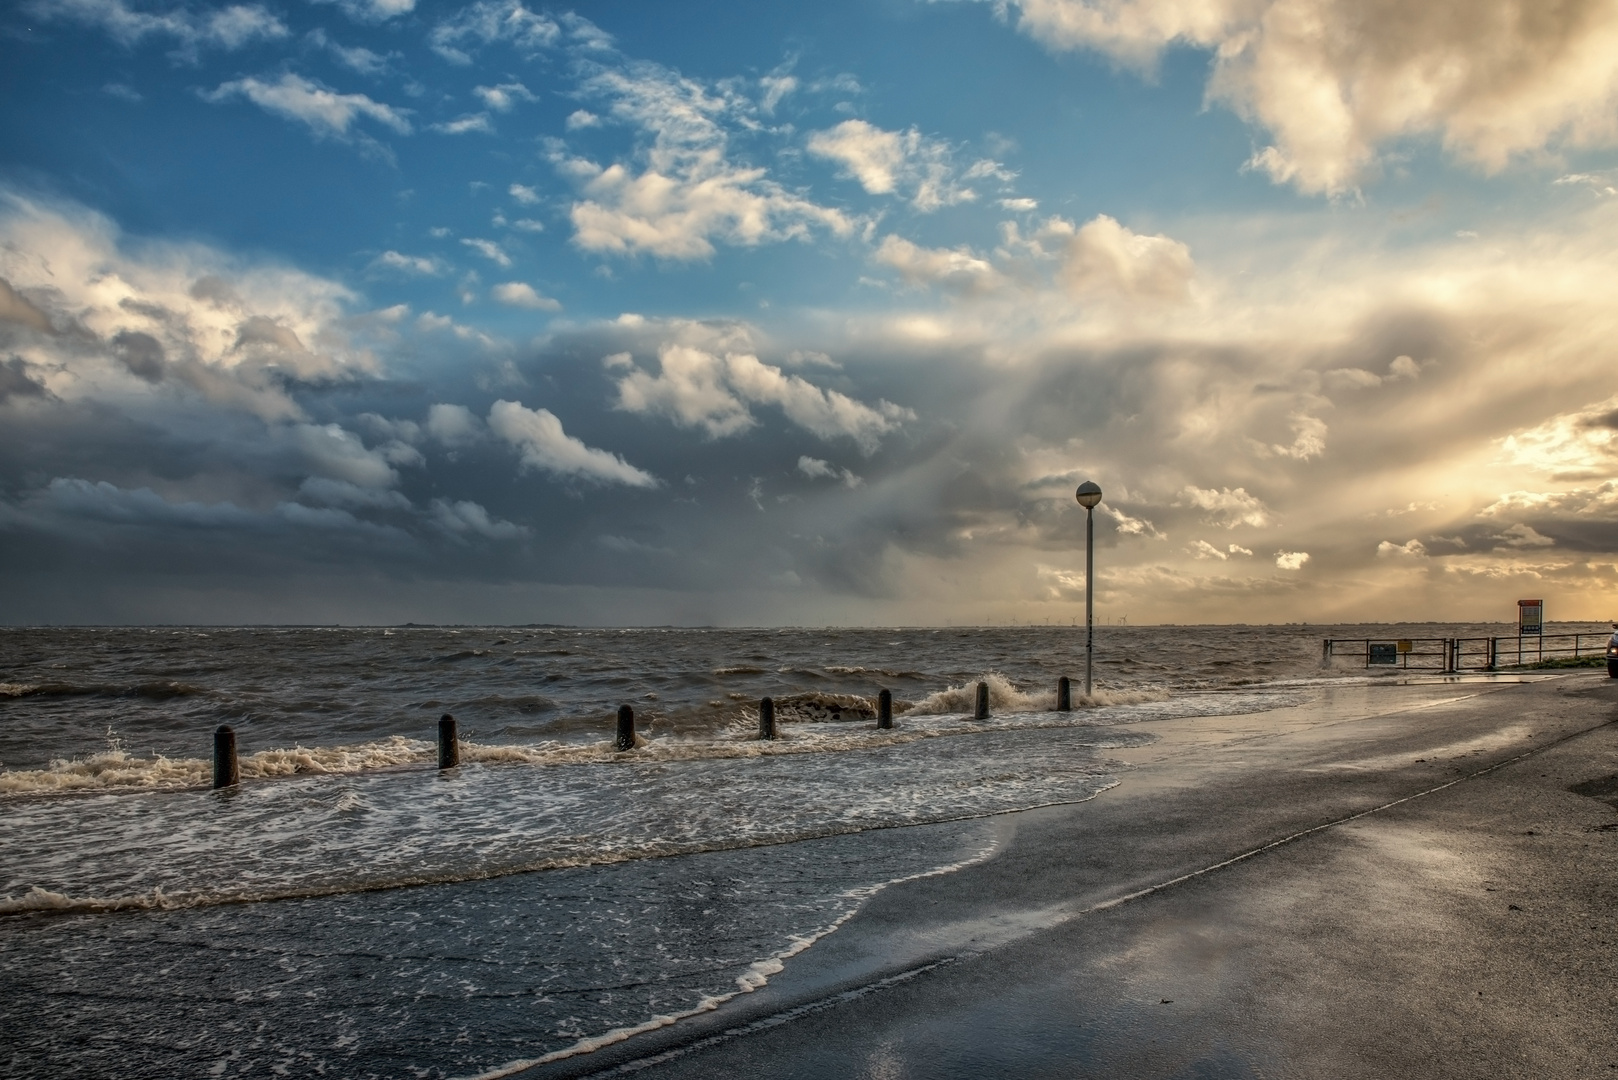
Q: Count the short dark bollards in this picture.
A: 7